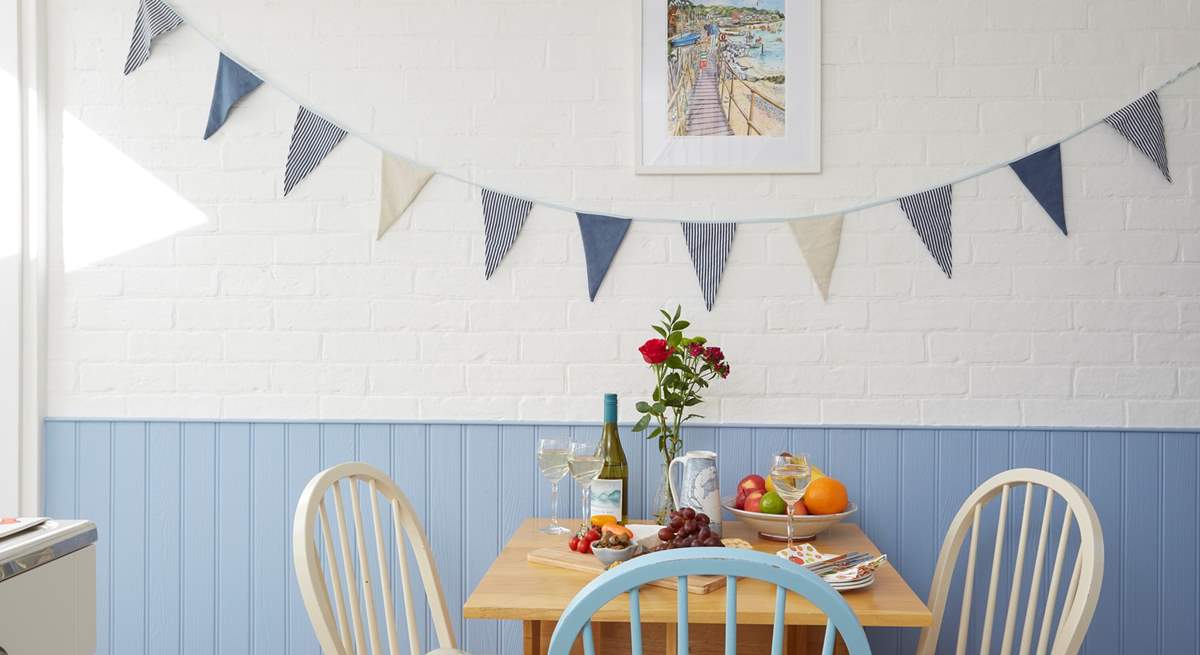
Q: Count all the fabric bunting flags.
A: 11